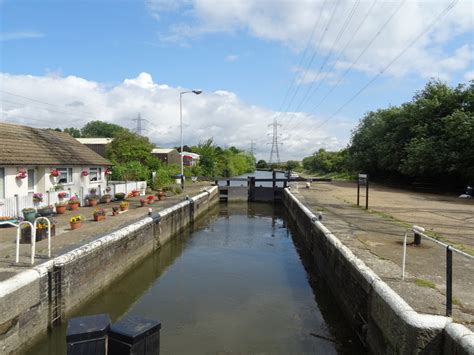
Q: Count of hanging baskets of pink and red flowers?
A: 4